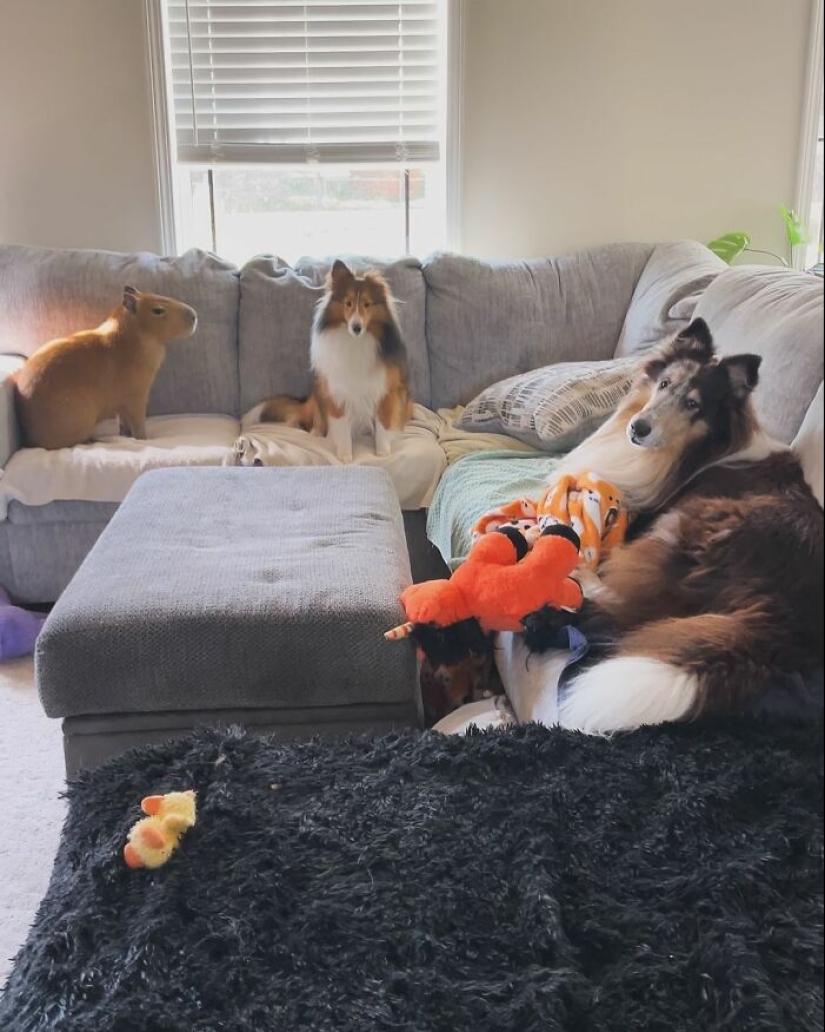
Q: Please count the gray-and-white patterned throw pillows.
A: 1